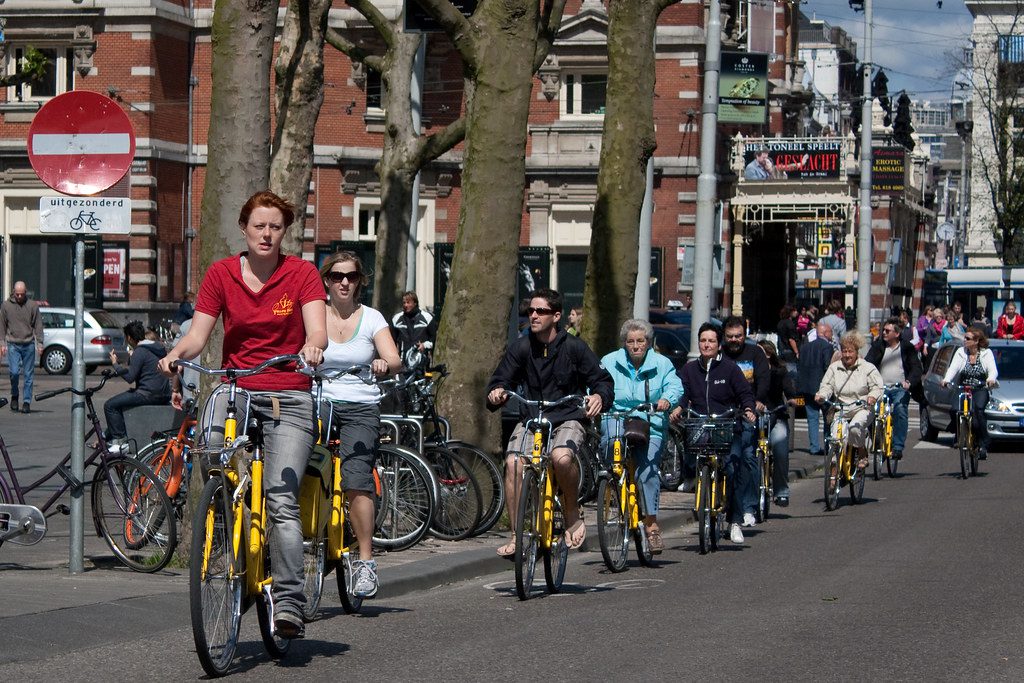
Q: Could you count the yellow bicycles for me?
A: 9